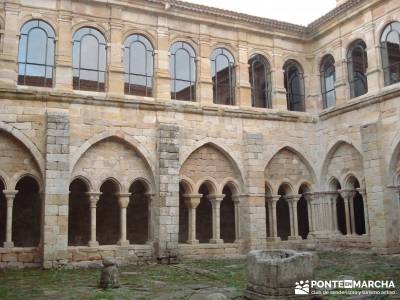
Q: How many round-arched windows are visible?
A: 10